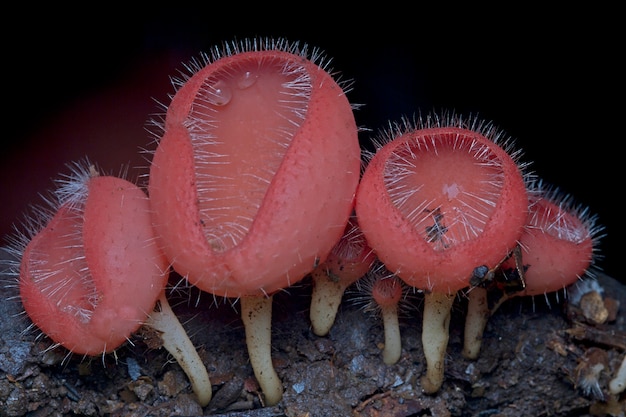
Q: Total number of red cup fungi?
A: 6